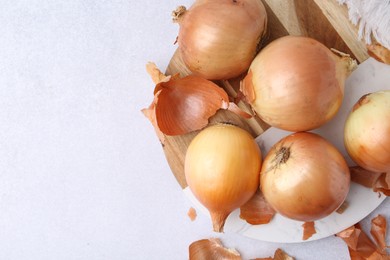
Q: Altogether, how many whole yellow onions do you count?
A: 5